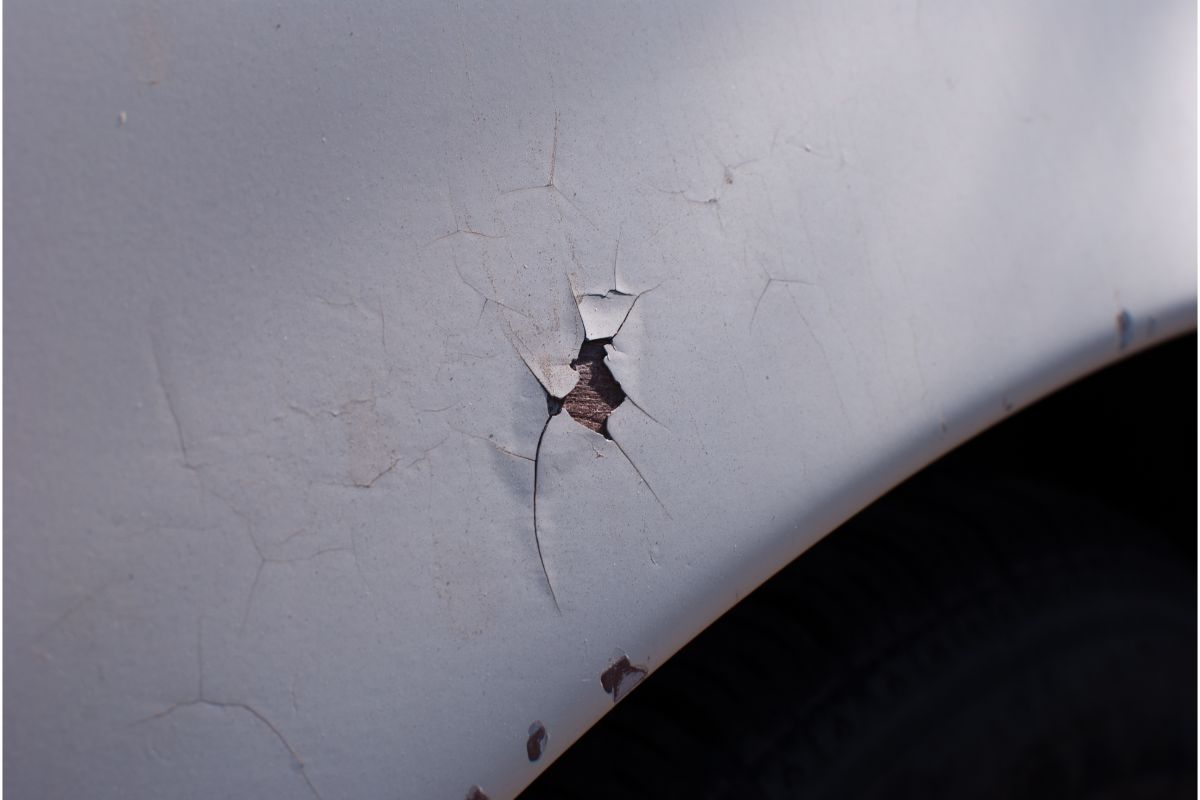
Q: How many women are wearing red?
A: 0